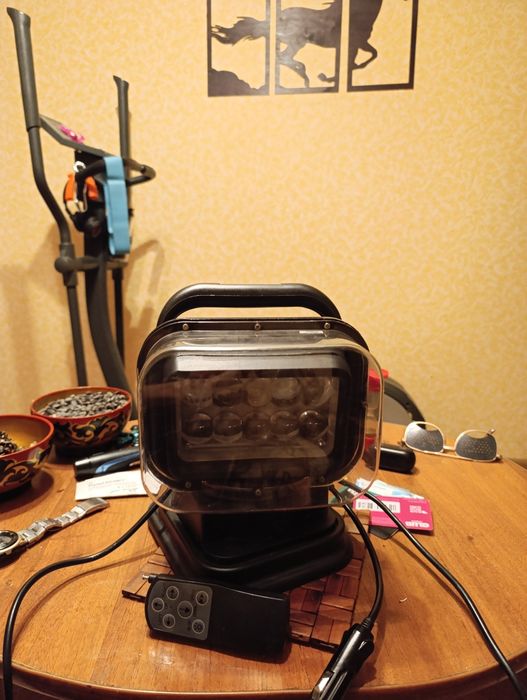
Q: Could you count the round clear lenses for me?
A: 10